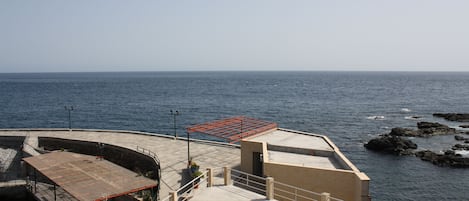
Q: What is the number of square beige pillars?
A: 5